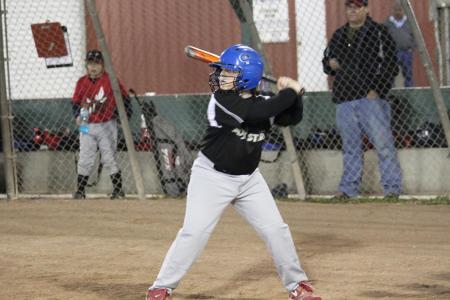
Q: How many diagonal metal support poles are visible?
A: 3